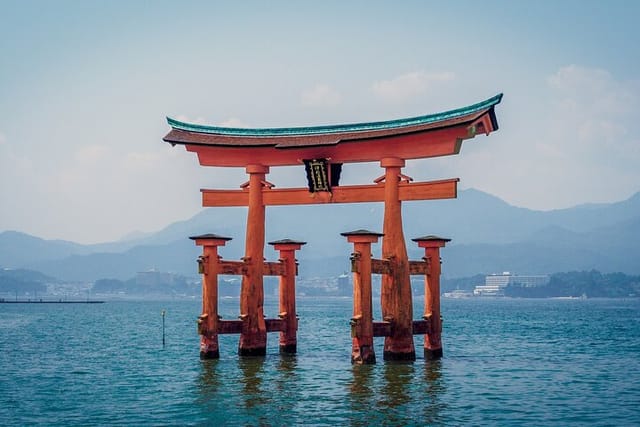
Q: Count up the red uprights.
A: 6